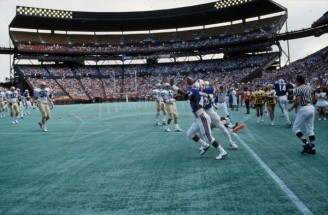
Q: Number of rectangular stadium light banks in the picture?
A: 2